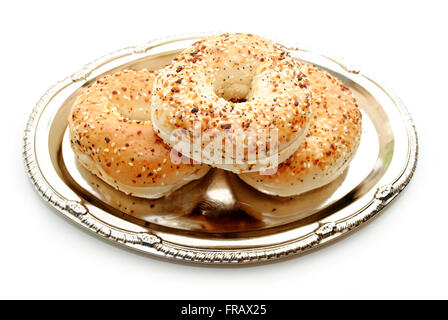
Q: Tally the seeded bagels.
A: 3